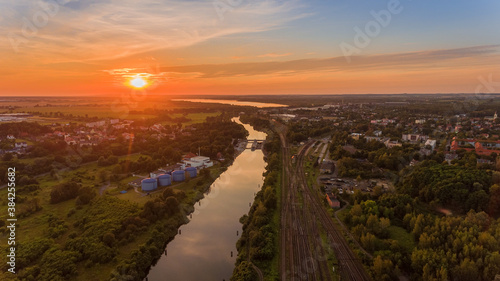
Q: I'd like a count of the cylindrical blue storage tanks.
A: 4